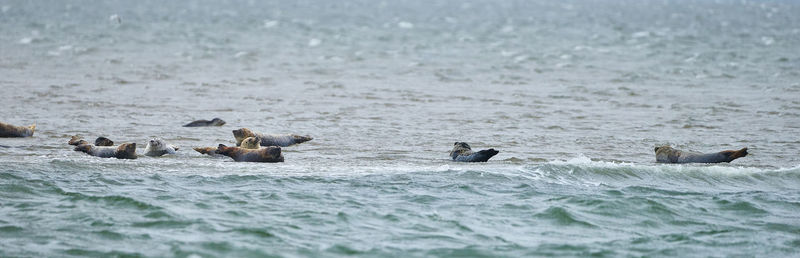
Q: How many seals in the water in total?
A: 10